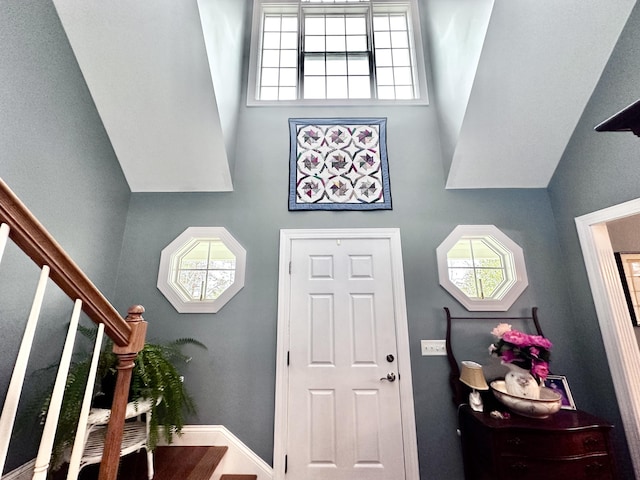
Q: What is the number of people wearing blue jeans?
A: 0